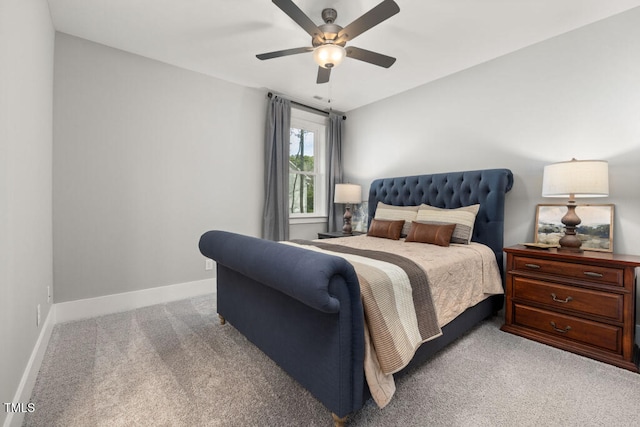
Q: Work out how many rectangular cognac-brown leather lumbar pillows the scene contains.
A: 2